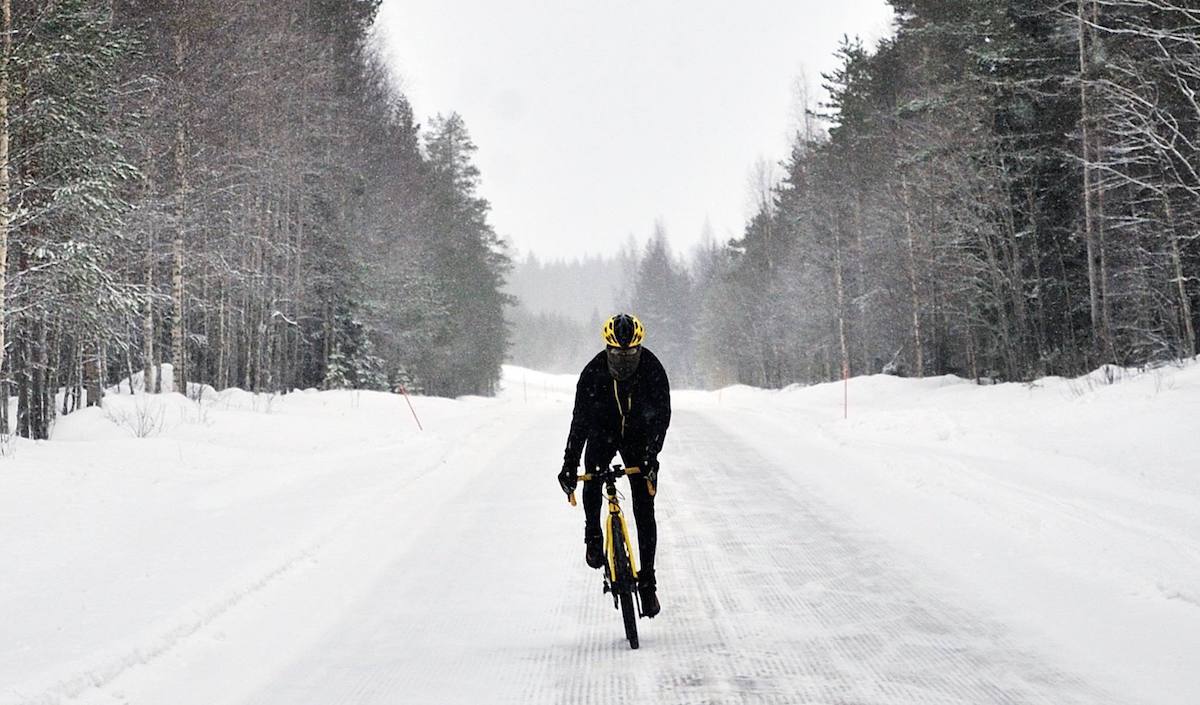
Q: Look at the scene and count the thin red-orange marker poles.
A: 2